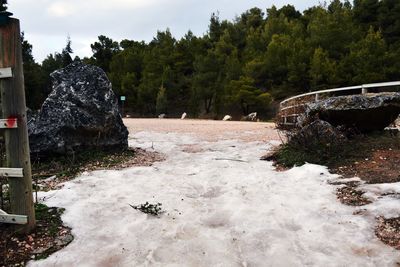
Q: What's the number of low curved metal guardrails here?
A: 1